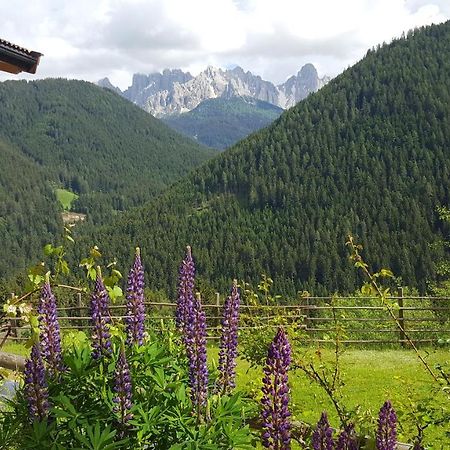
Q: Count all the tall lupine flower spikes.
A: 12